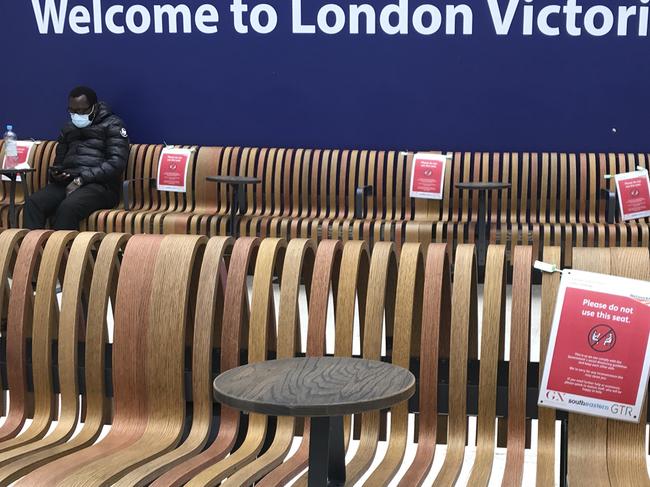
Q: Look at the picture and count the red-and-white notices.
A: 5